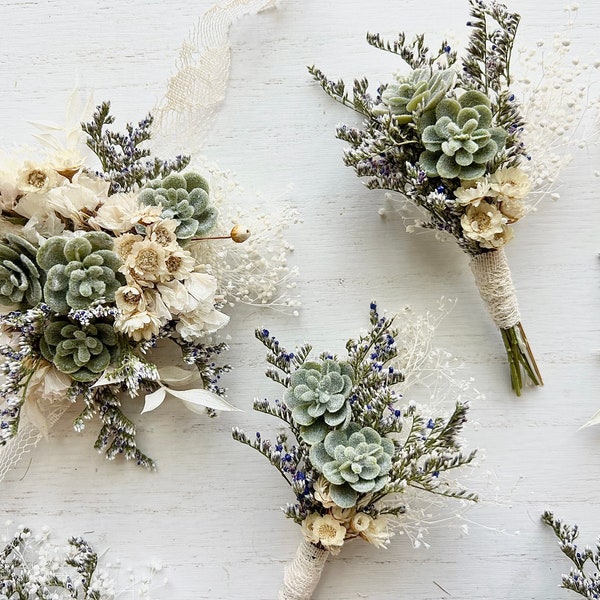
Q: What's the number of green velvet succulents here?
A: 8